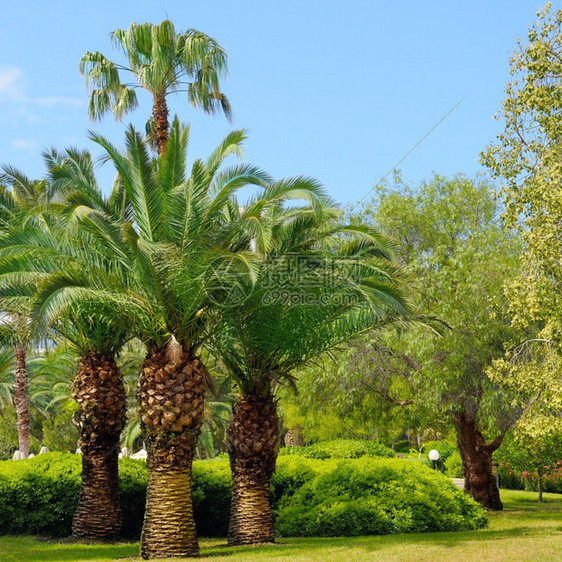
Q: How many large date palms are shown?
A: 3